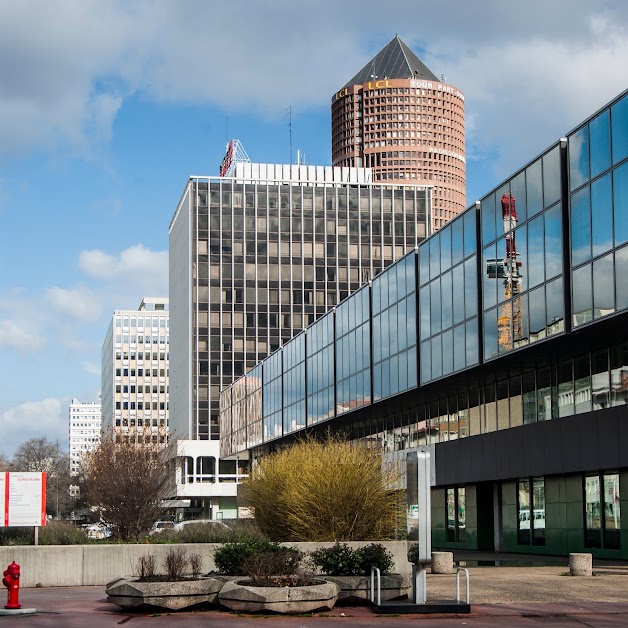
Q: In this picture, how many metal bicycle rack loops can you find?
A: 2